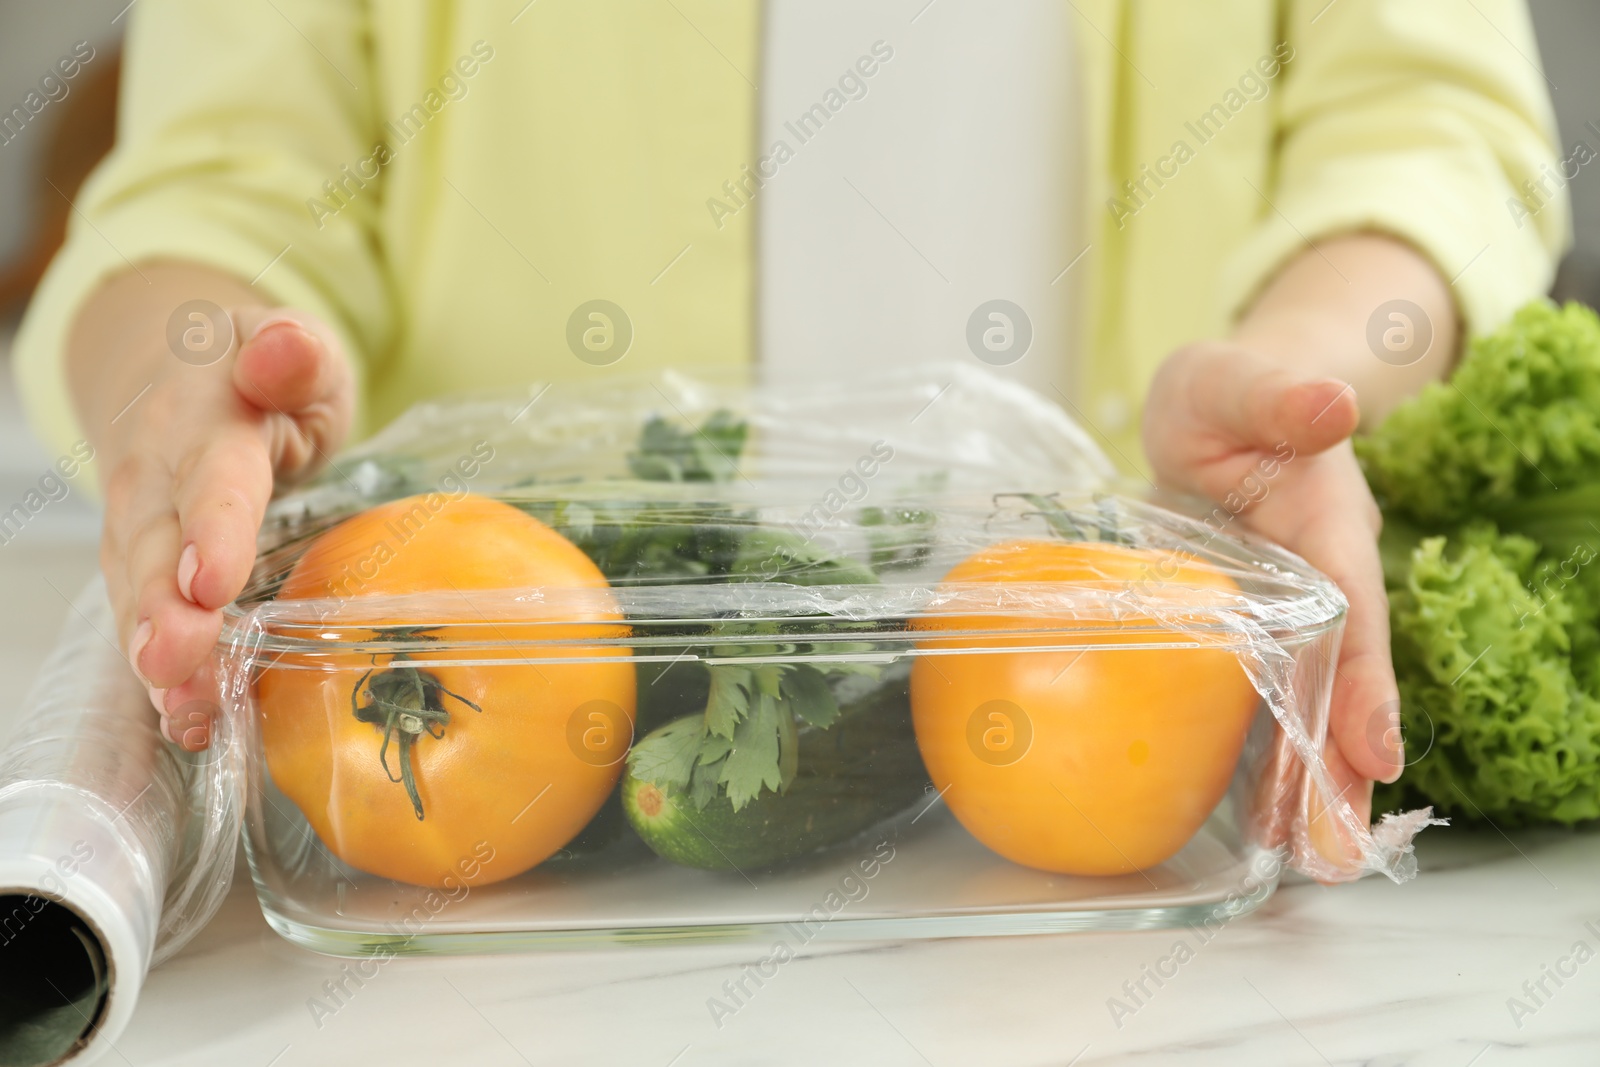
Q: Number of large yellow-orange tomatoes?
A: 2